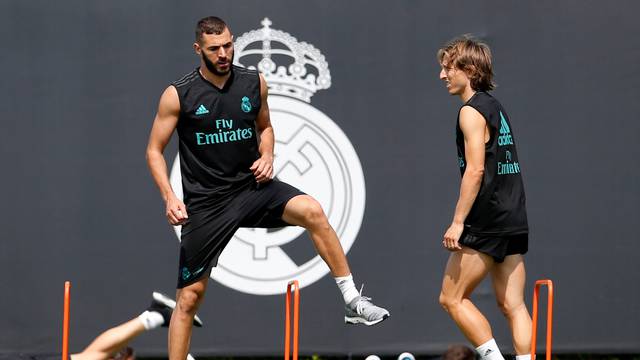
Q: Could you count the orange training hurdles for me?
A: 3